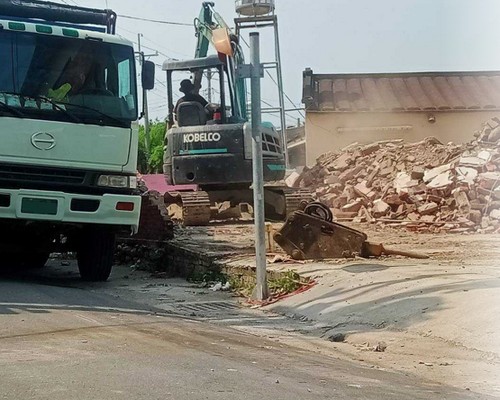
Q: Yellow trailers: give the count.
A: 0